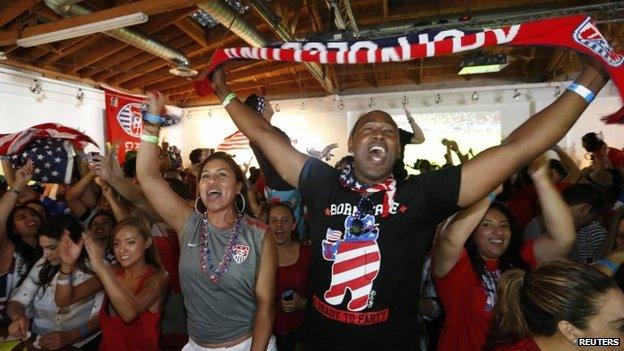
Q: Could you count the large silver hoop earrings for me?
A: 2